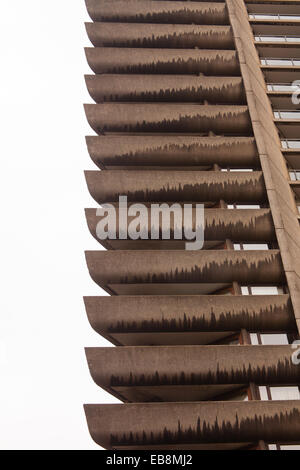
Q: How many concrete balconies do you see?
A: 12